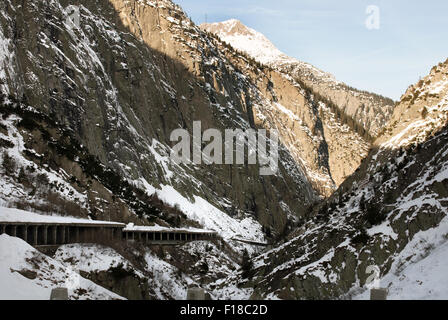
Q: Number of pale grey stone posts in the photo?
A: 3